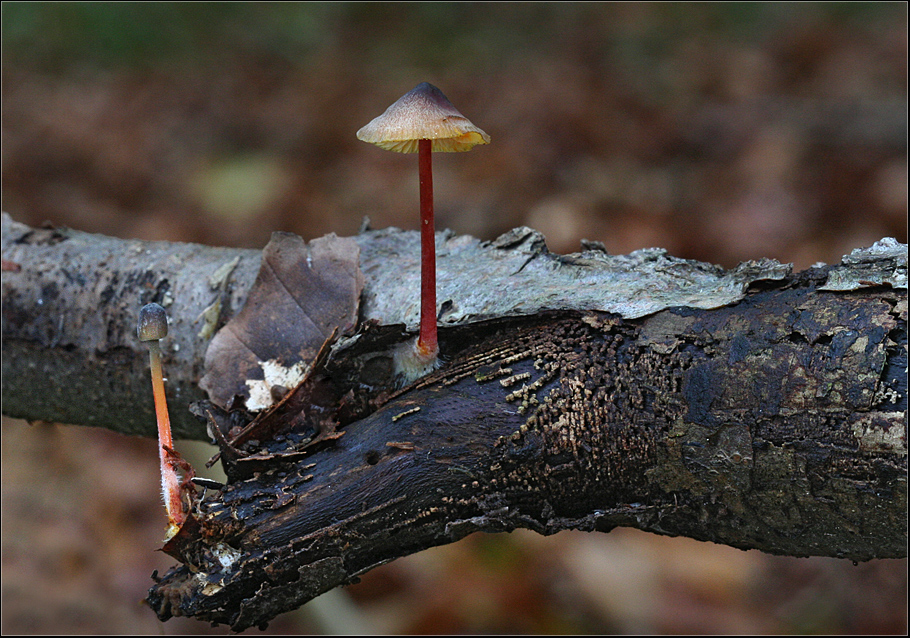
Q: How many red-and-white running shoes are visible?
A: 0